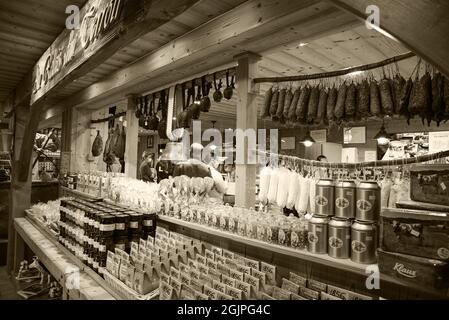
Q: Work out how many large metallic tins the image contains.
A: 6